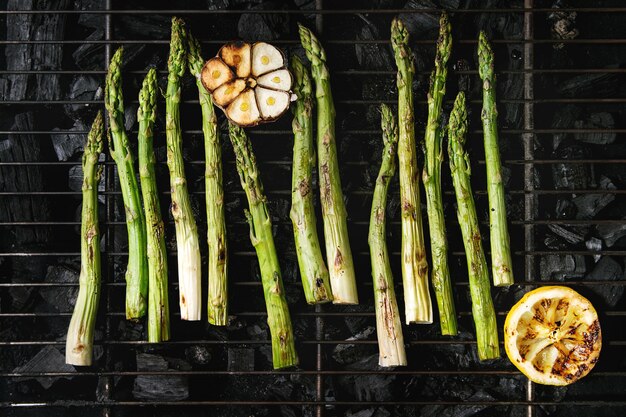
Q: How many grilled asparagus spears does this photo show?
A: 13